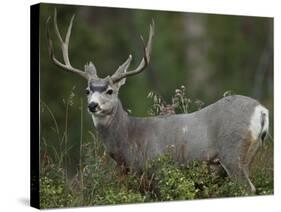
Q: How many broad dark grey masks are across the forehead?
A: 1